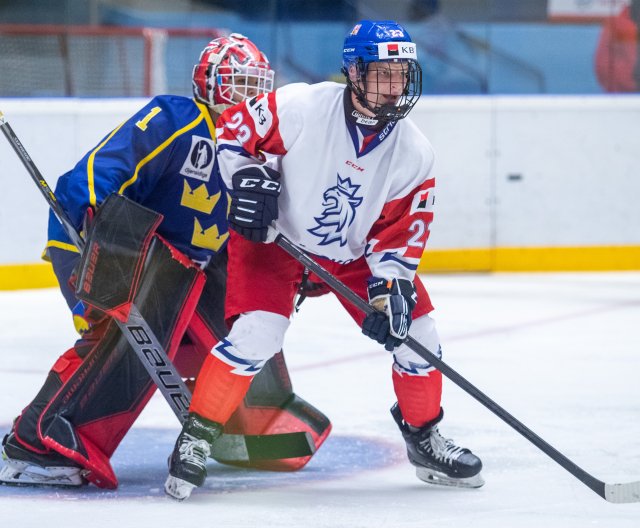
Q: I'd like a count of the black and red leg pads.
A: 2